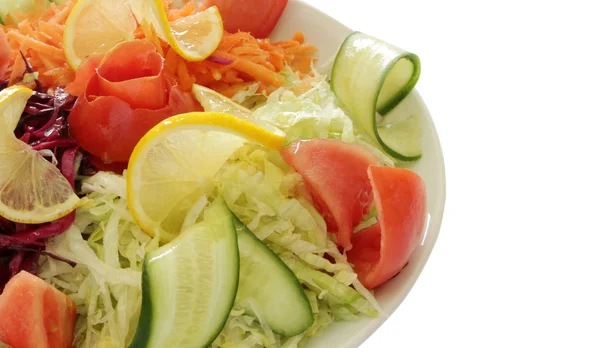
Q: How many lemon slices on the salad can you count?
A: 3